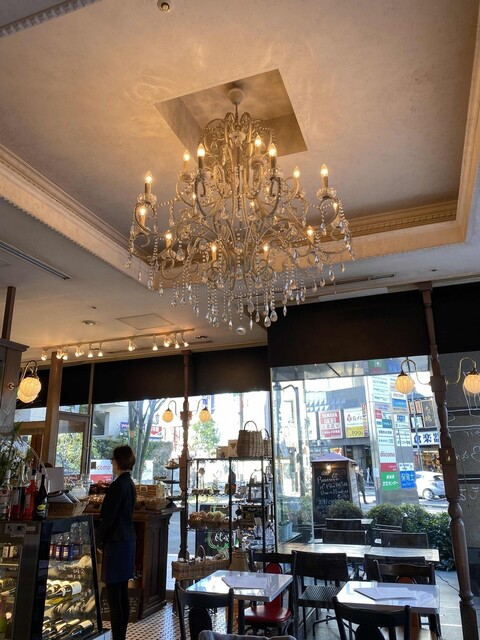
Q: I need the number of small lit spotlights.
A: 11